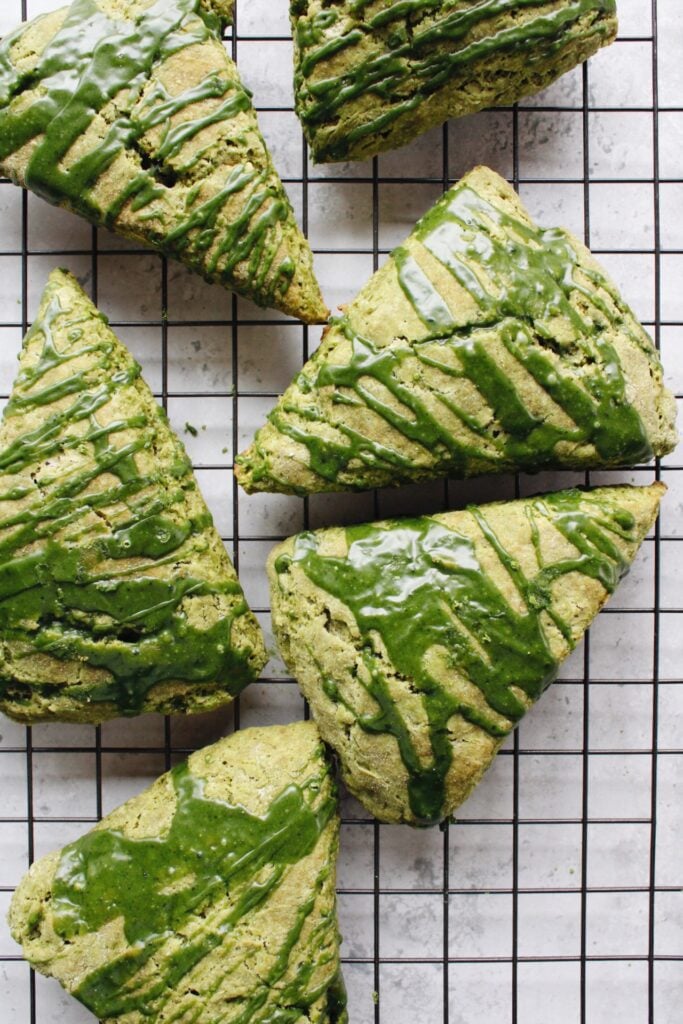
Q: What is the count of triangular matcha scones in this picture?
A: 6